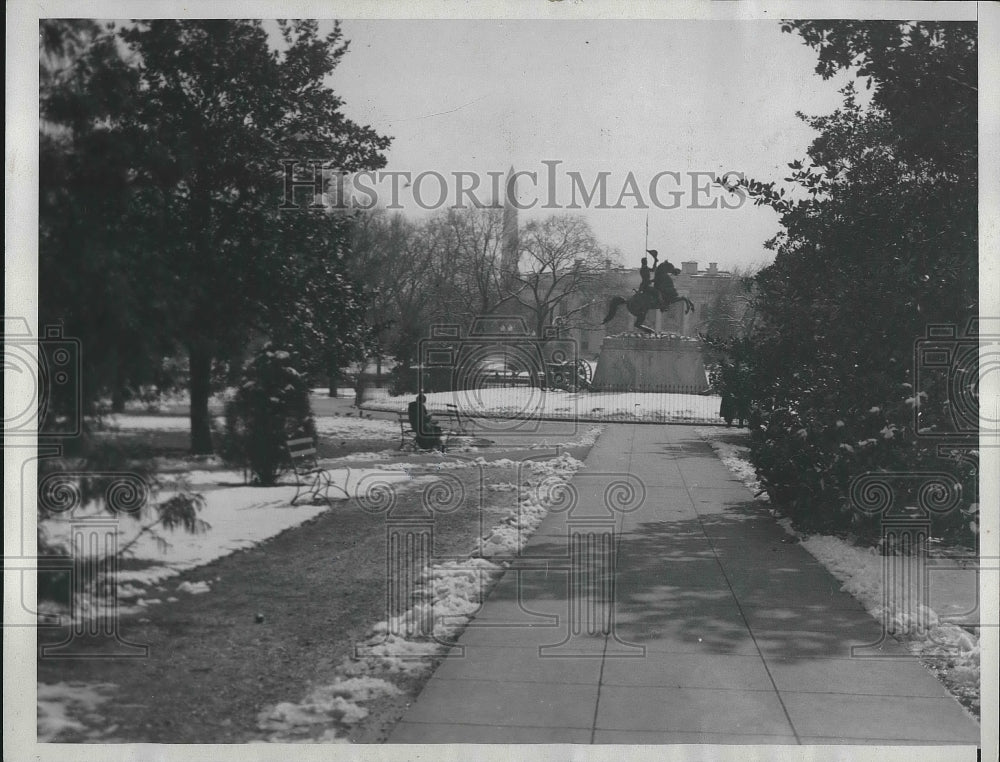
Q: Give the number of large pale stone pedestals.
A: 1